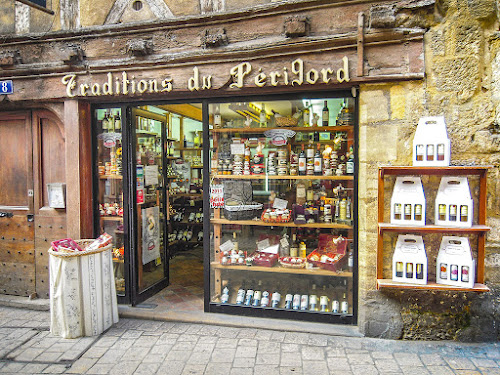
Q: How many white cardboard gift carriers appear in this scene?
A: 5